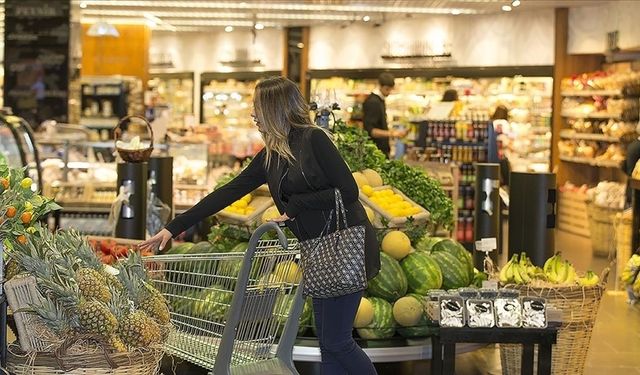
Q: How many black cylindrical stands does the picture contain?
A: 4